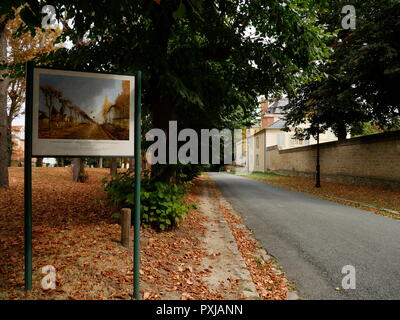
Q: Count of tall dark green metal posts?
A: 2